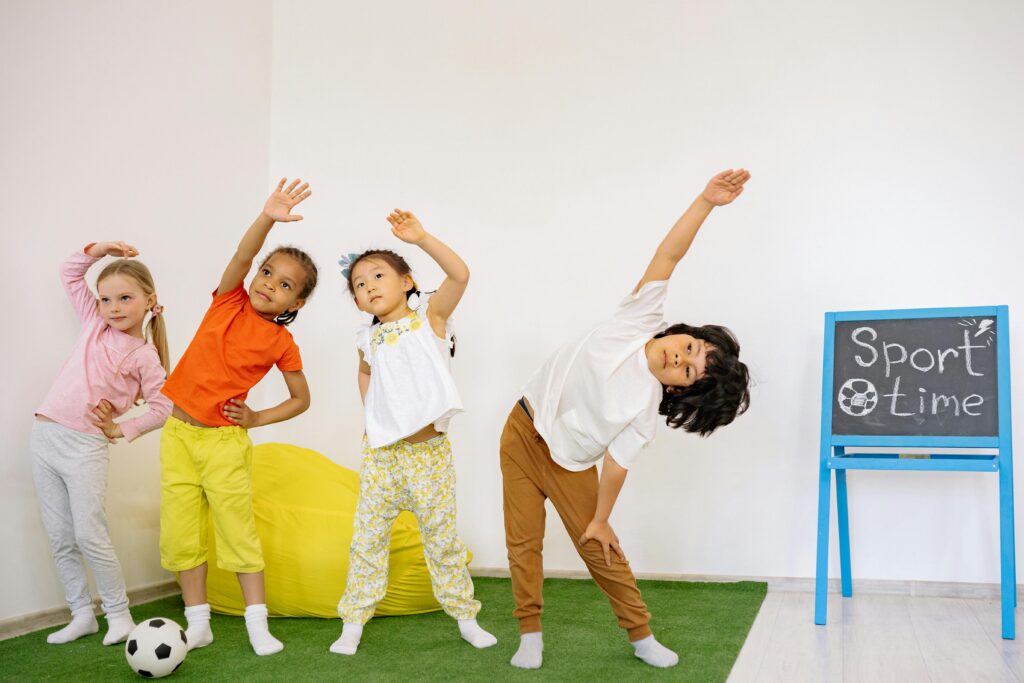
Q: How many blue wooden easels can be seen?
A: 1